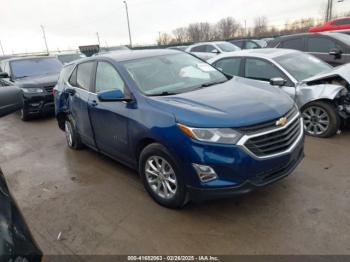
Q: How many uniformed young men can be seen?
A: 0